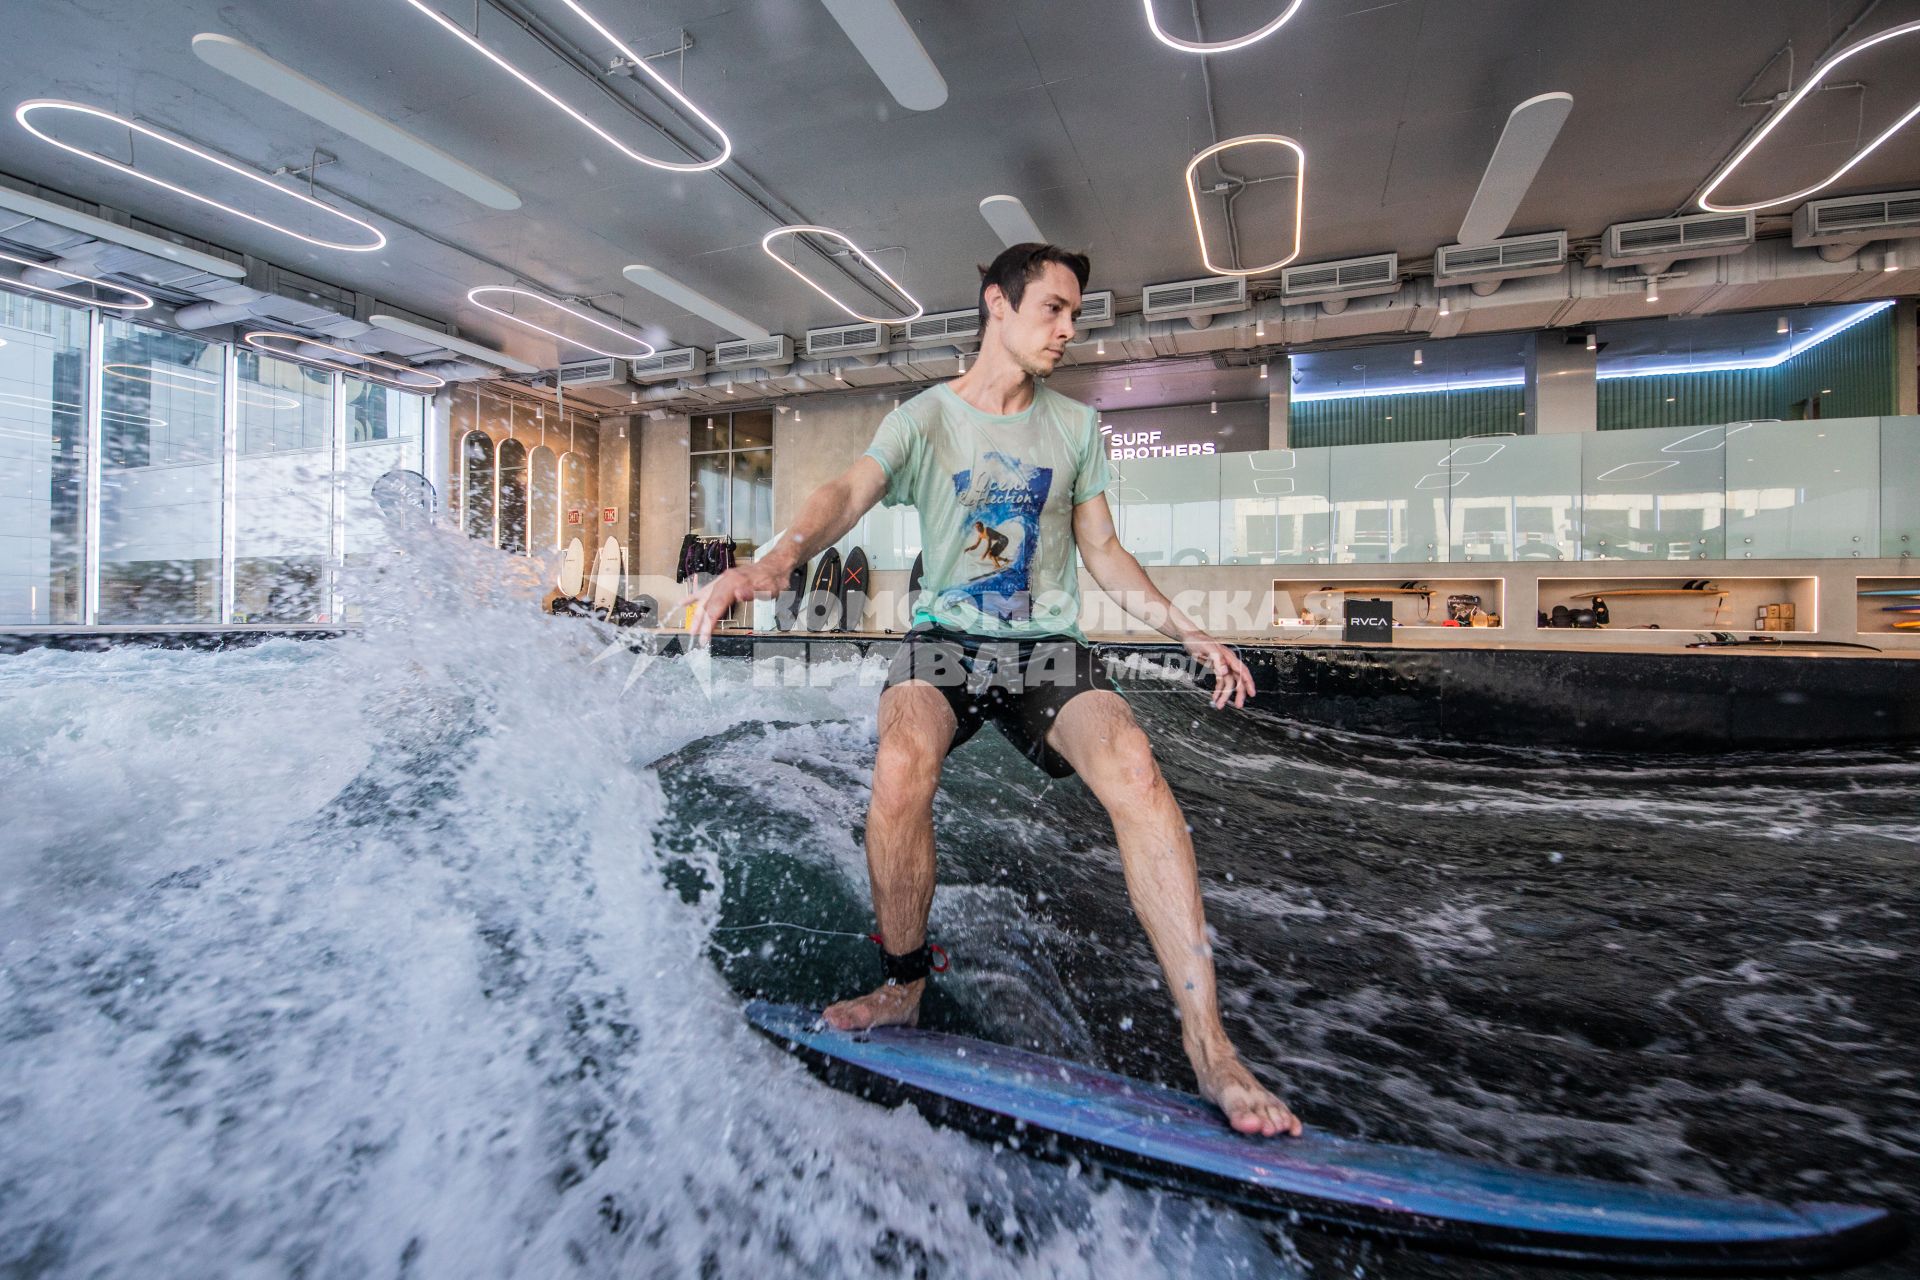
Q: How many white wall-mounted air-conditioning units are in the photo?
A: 11